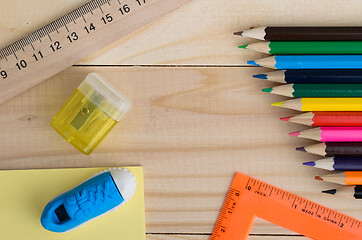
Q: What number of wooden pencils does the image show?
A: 12